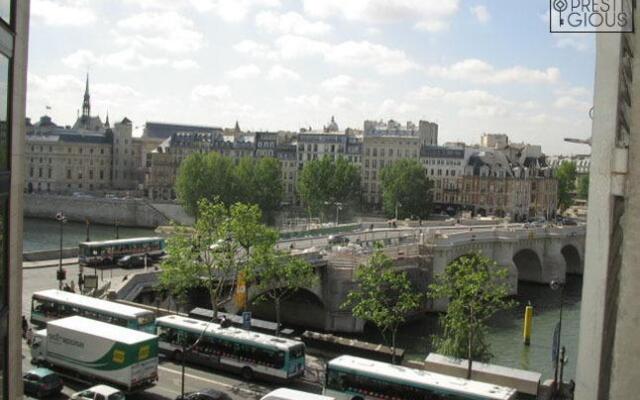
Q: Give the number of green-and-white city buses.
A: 4